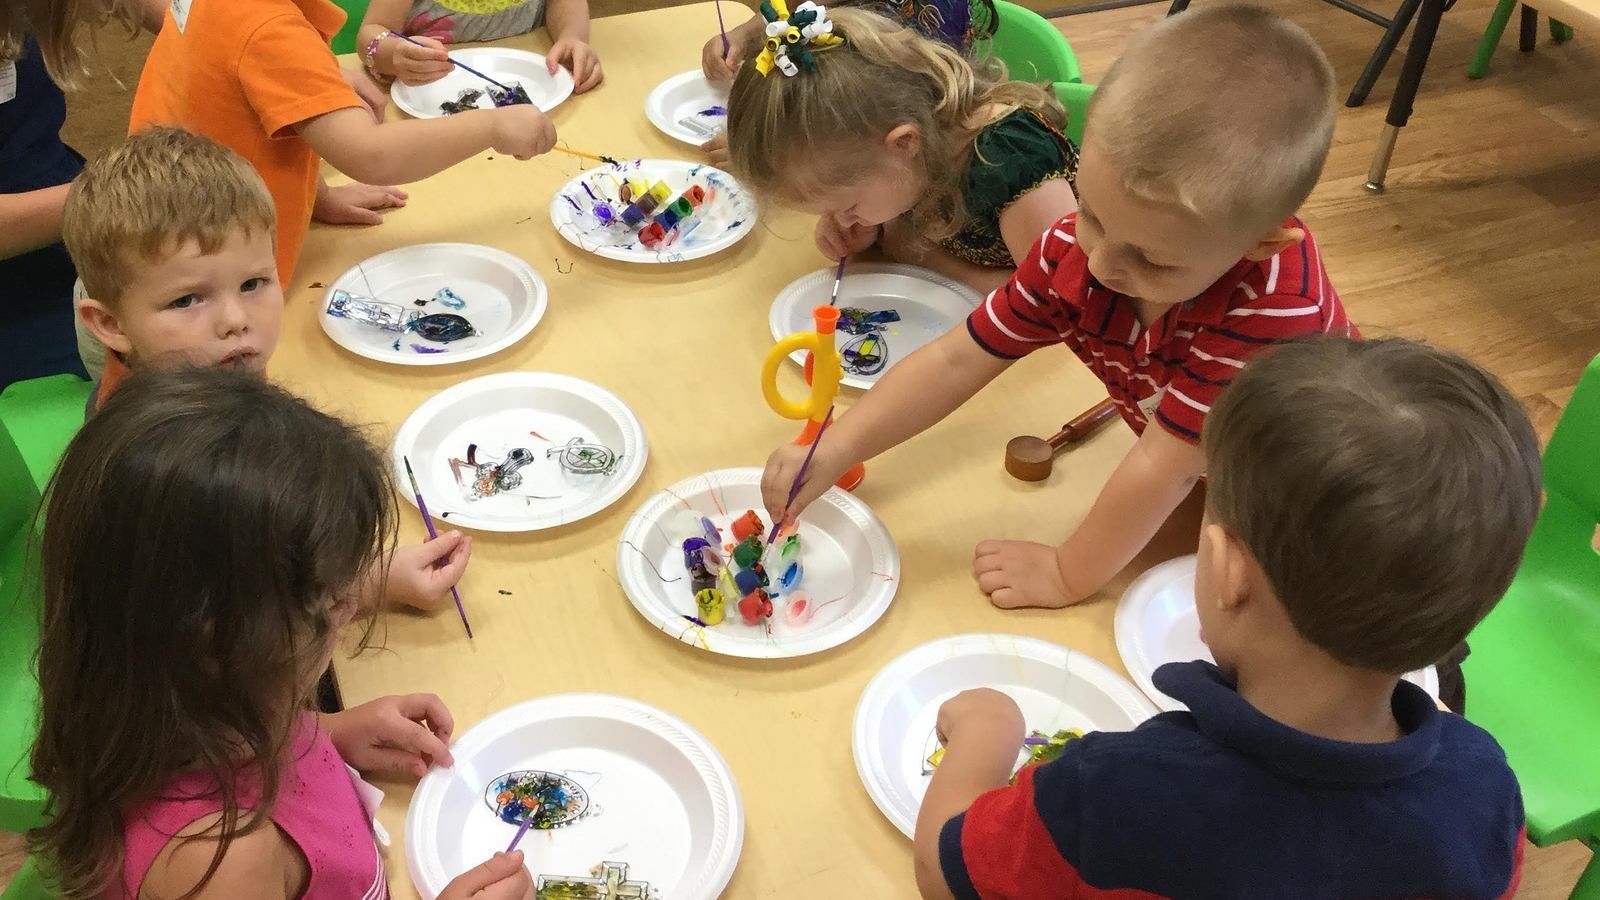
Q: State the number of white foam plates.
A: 10